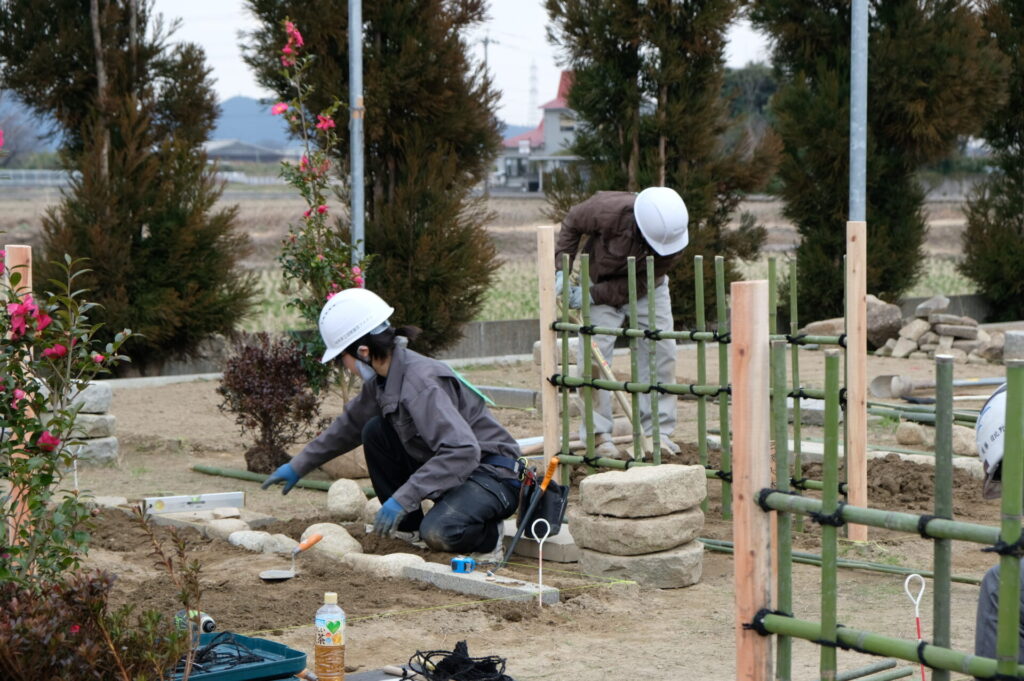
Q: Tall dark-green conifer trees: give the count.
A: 5